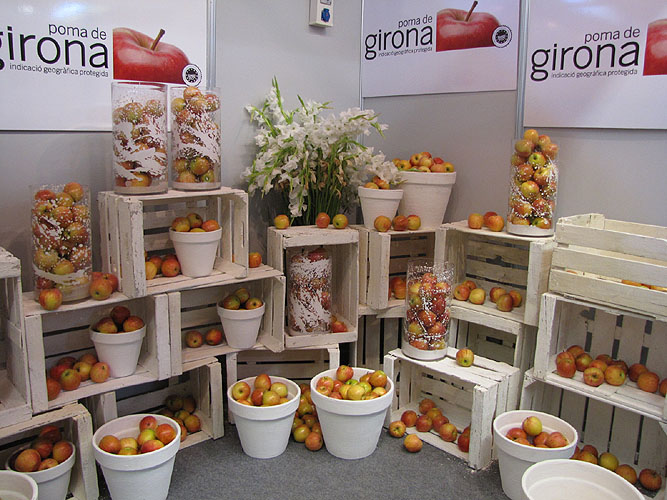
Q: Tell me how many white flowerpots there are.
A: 12